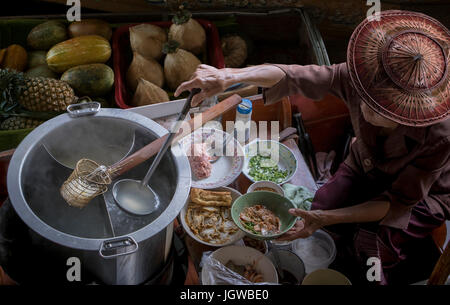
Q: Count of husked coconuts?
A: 5